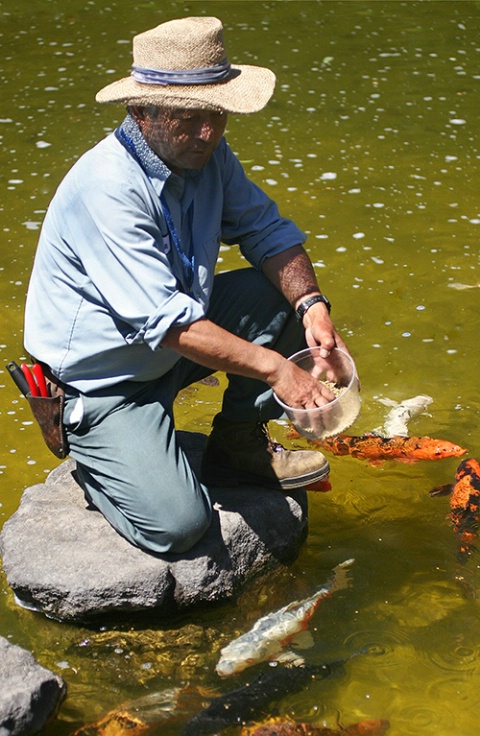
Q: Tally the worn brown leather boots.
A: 1